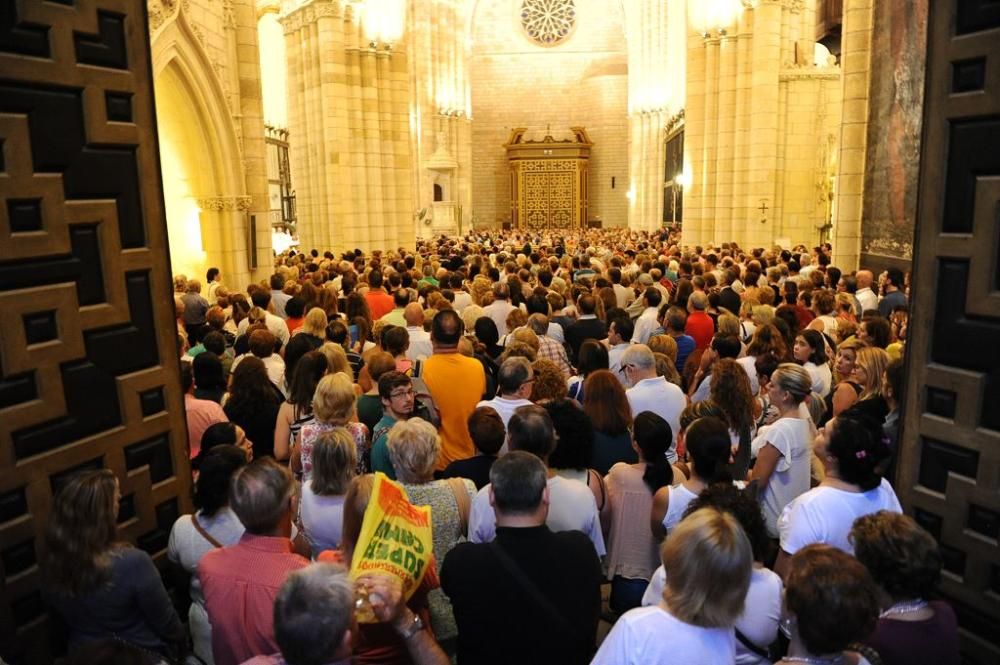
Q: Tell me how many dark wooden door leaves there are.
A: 2